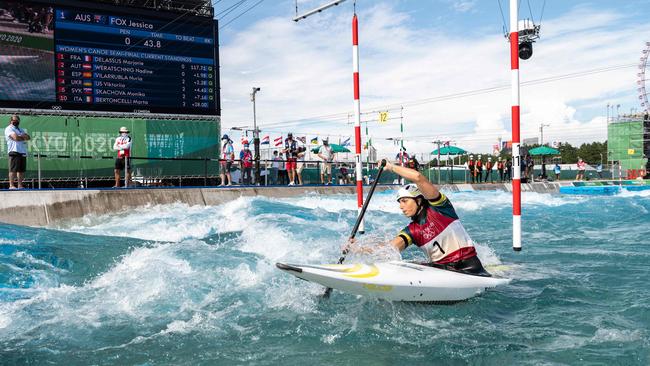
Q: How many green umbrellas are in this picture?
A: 3